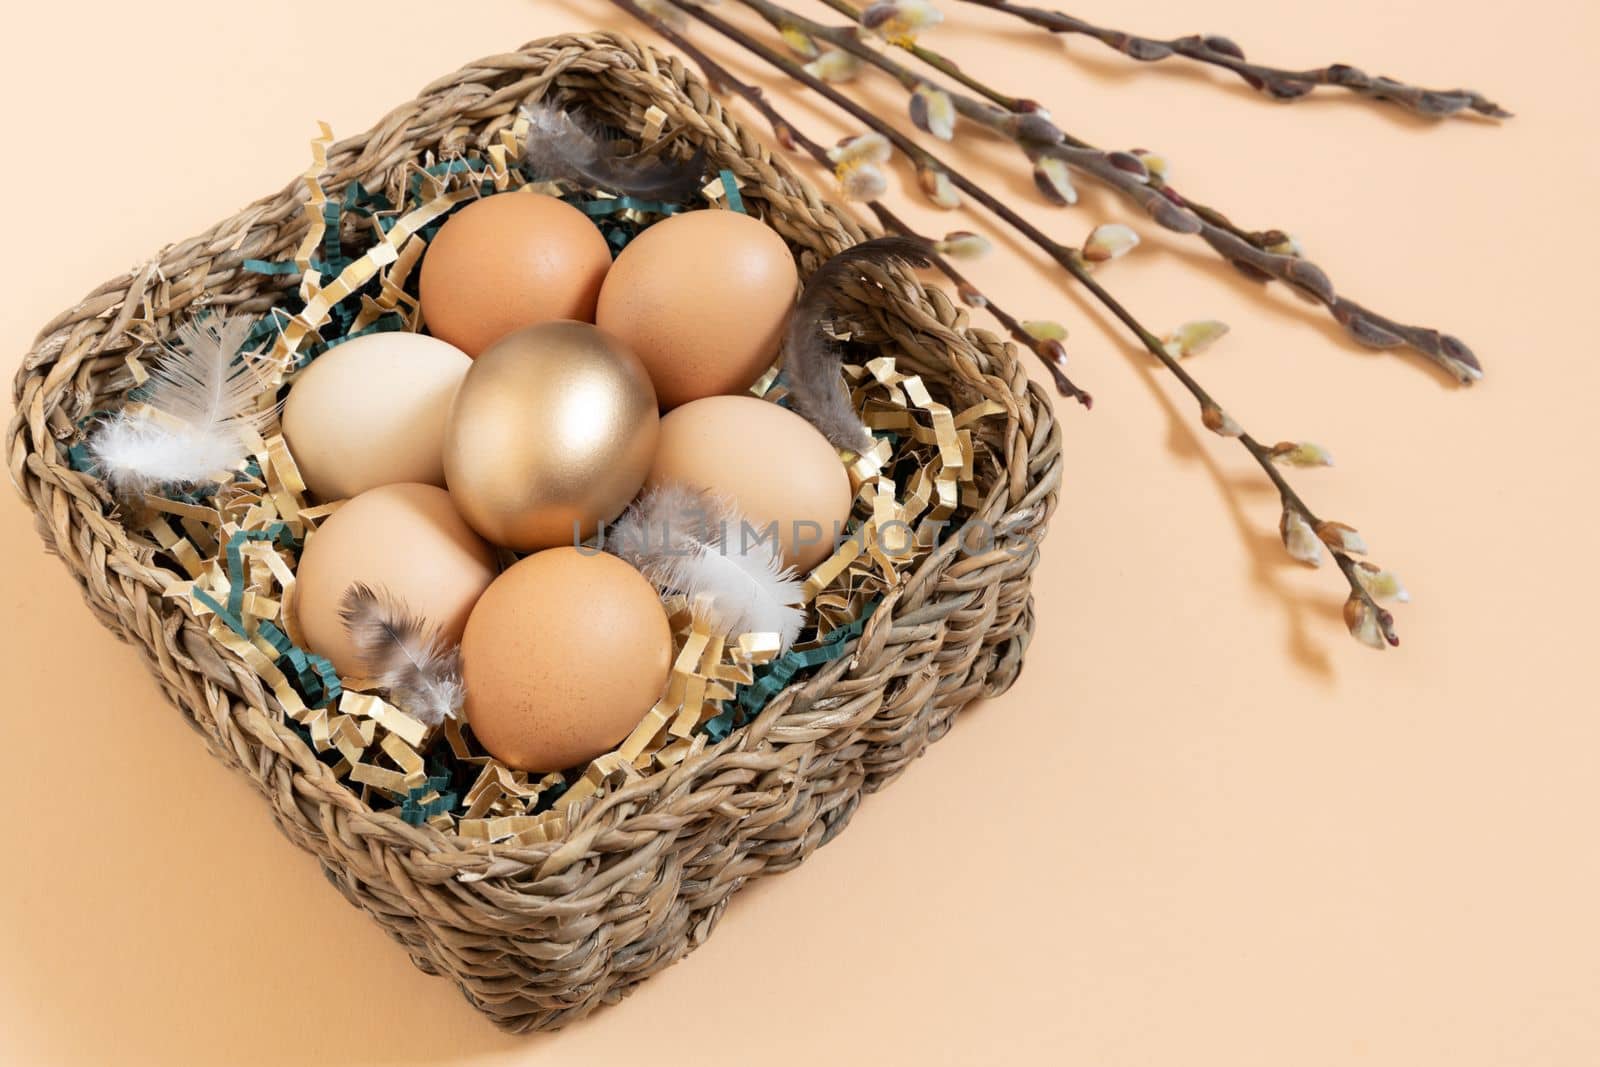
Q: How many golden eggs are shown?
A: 1